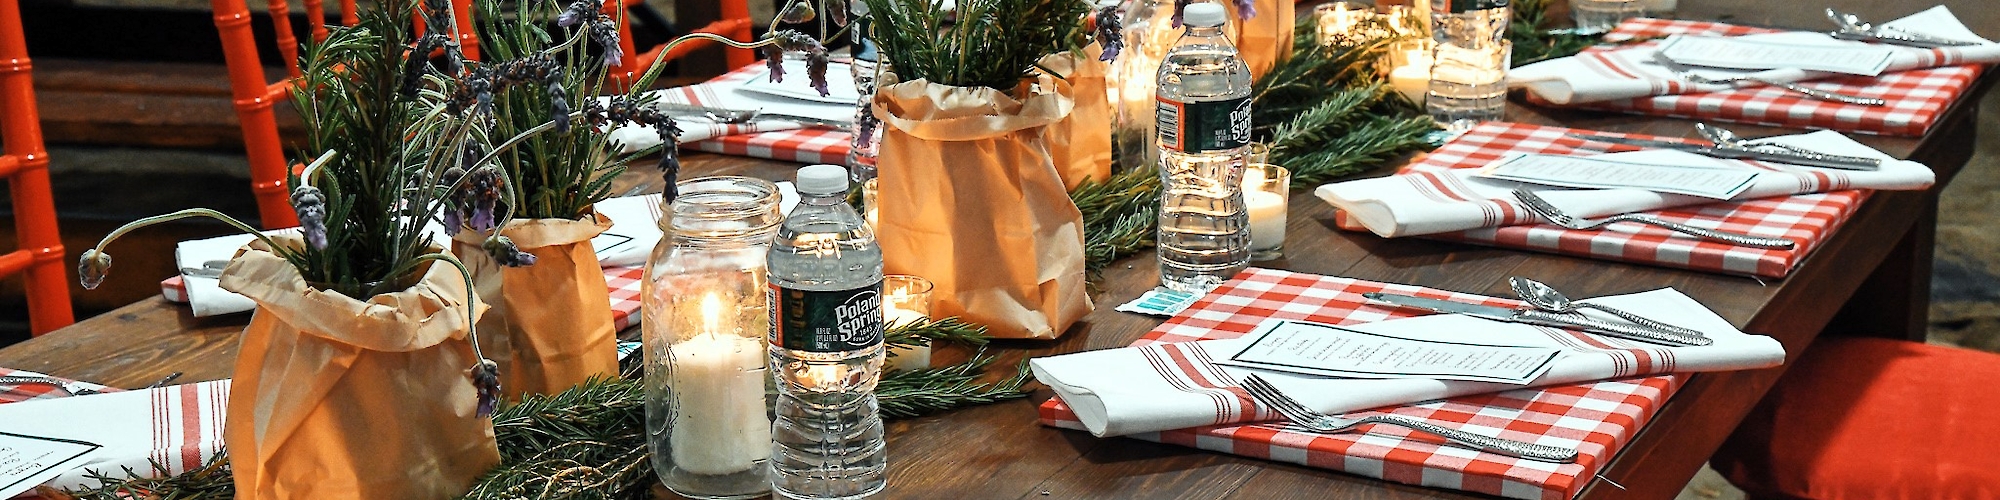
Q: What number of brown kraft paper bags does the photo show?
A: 5